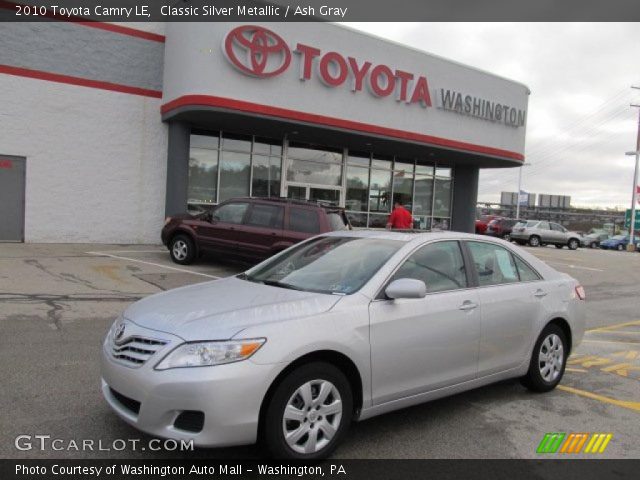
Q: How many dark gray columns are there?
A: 2